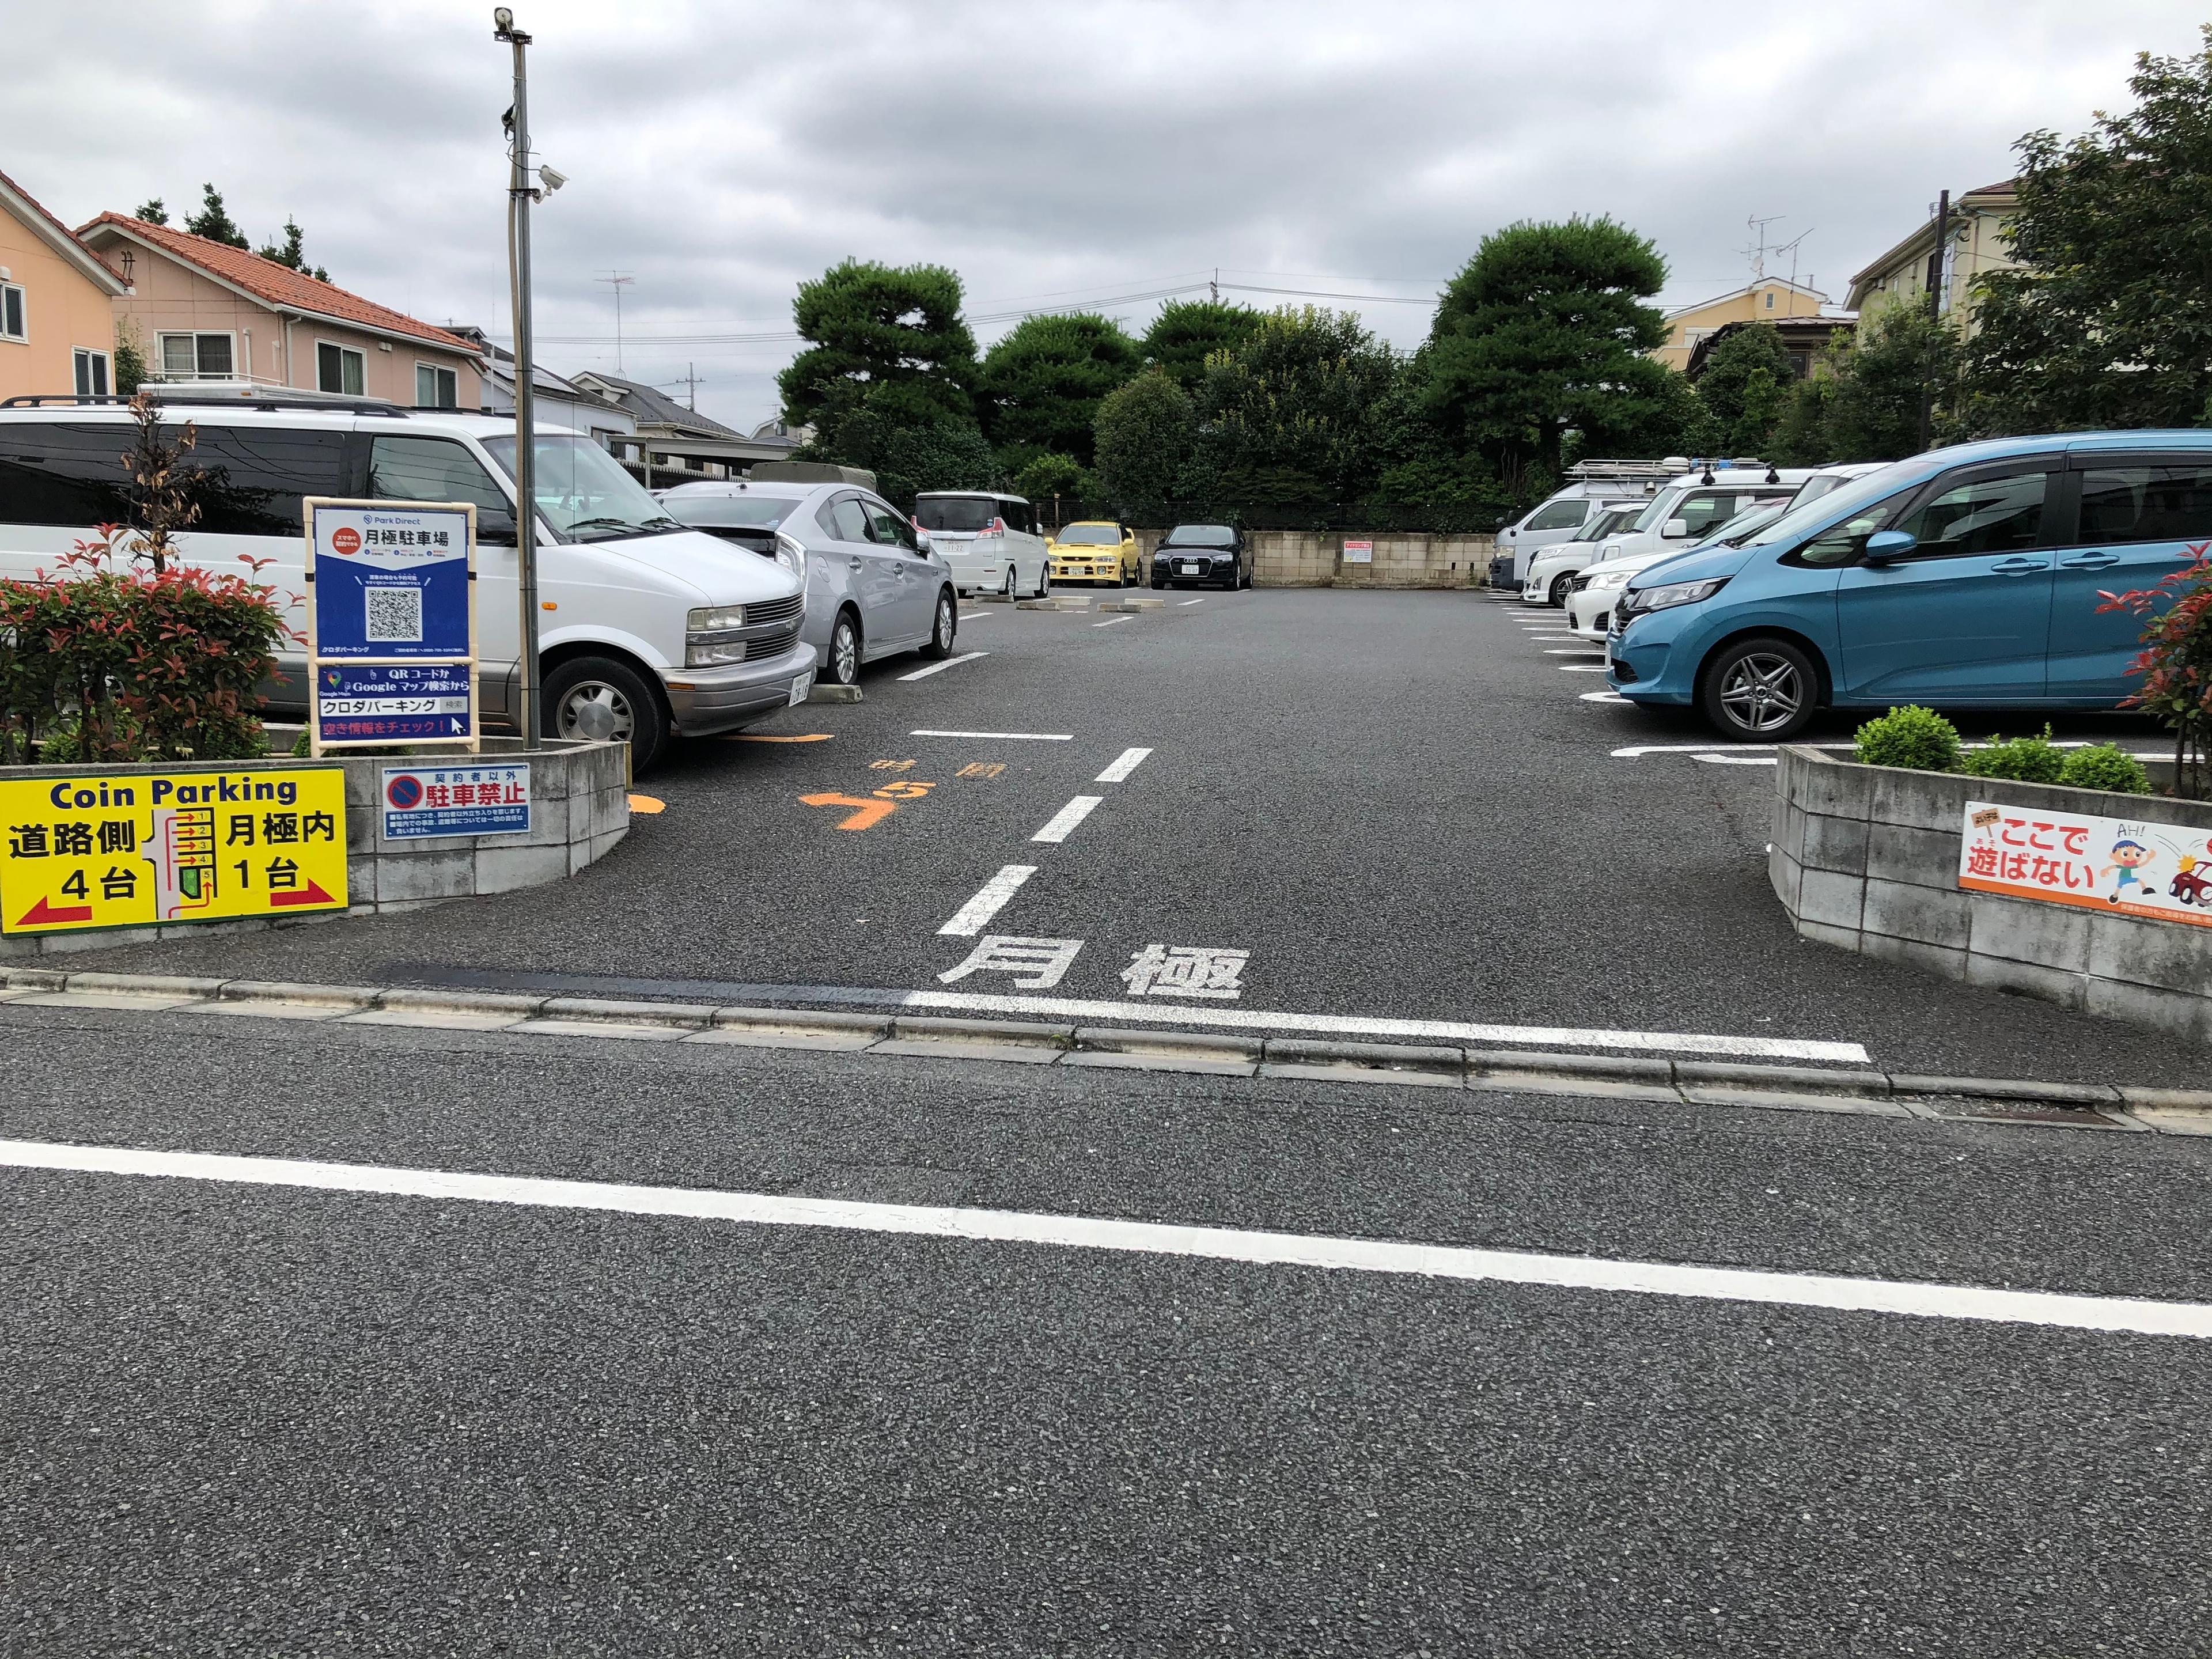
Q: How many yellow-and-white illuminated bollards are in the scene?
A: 0